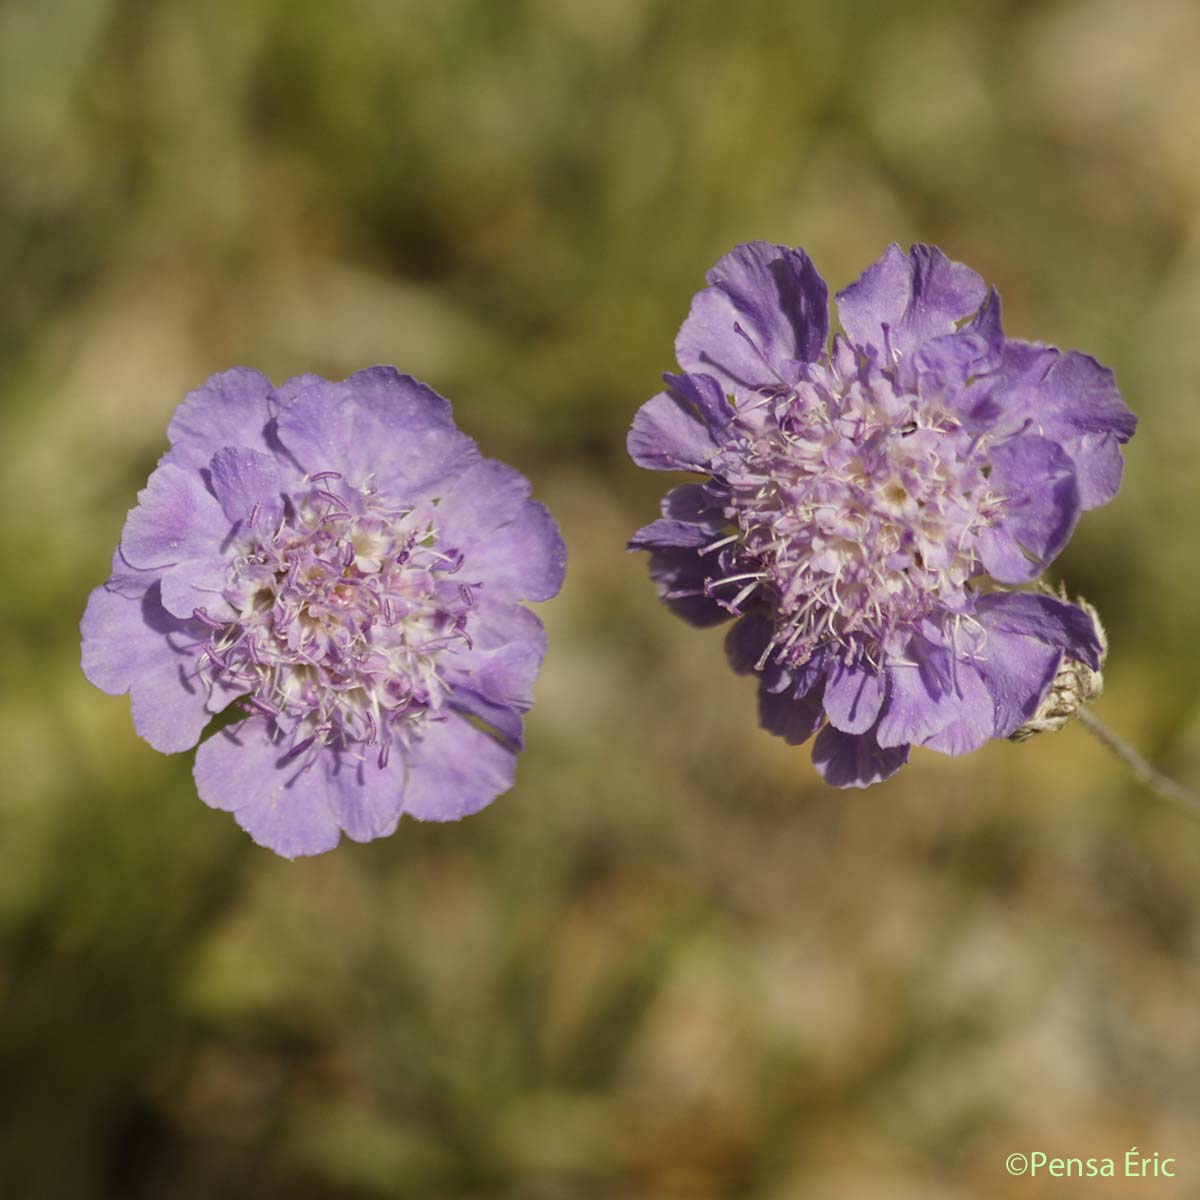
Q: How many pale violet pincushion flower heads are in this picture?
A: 2